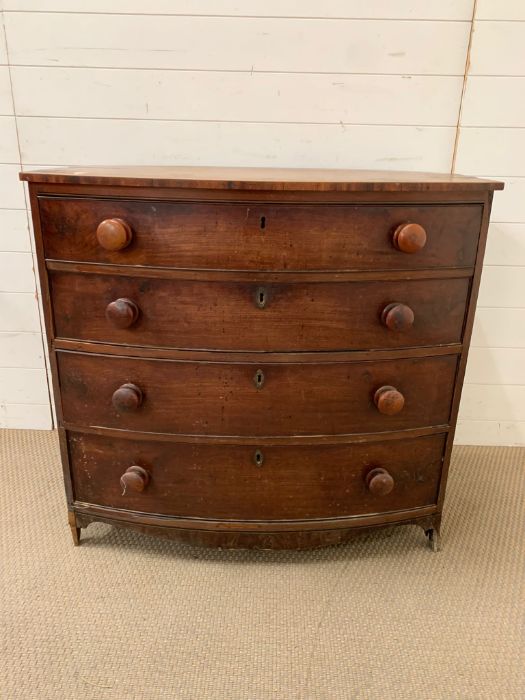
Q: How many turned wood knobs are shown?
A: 8